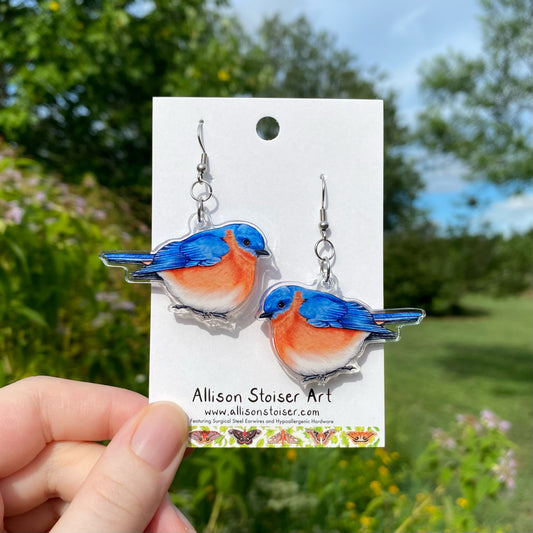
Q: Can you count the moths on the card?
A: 5